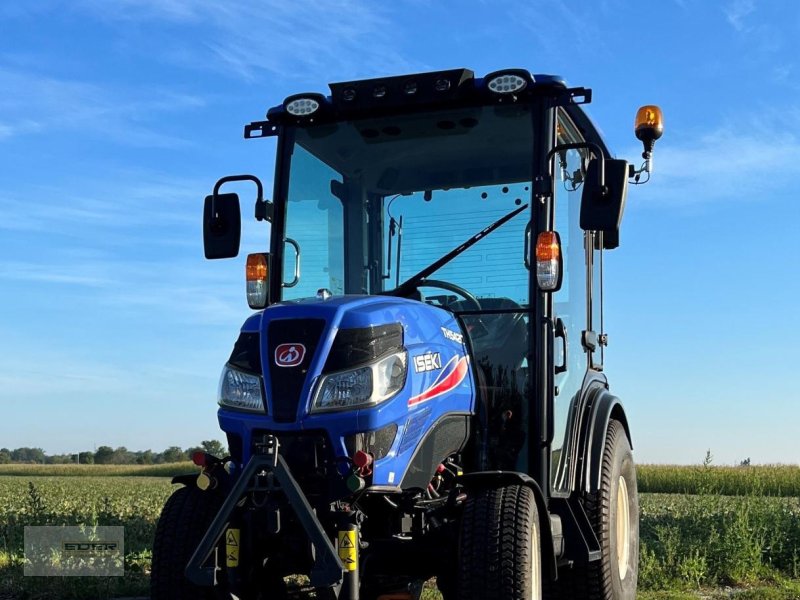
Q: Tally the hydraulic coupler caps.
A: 4